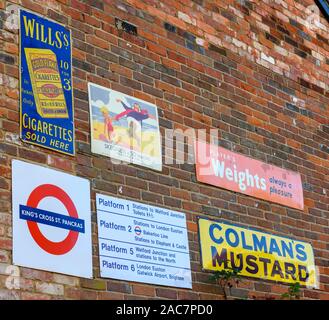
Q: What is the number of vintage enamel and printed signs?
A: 6